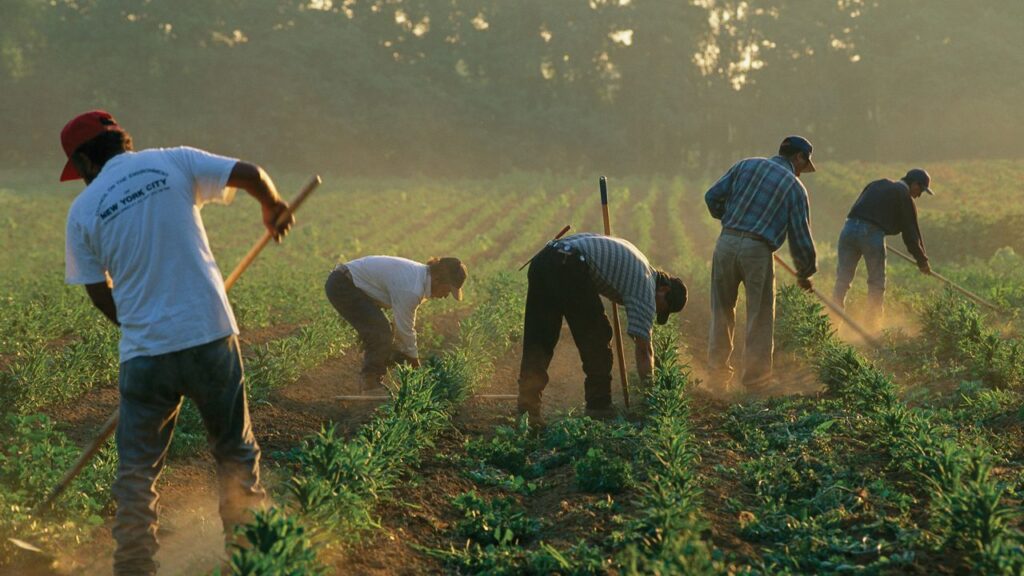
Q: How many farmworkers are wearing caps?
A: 5